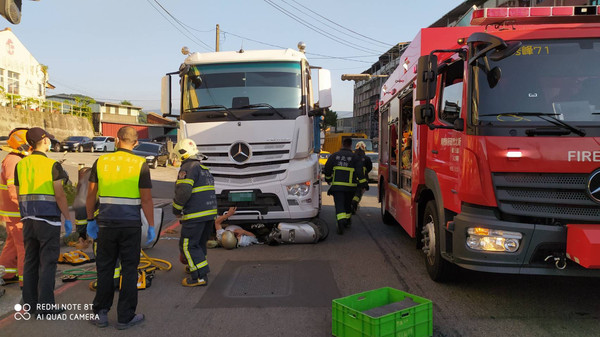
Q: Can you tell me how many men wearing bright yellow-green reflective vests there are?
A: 2